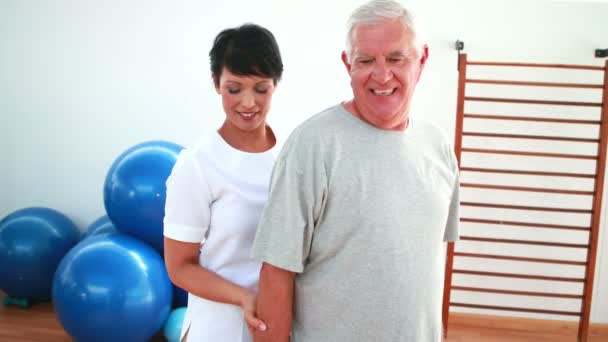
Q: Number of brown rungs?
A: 15